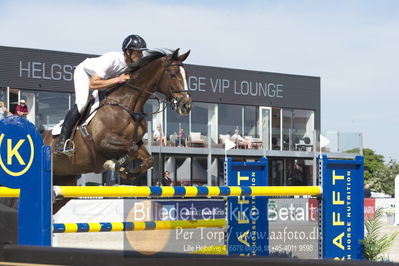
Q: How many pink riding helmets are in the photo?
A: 0